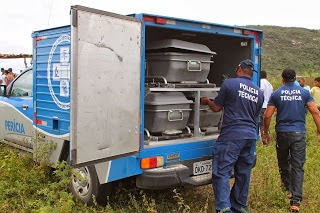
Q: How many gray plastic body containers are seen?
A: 3